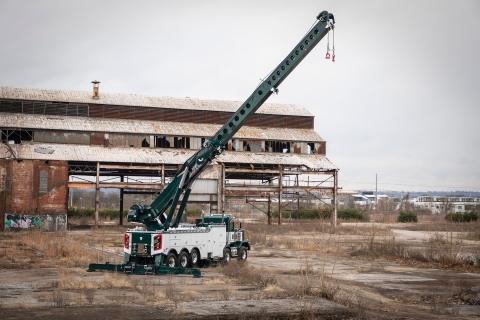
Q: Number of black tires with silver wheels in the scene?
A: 5